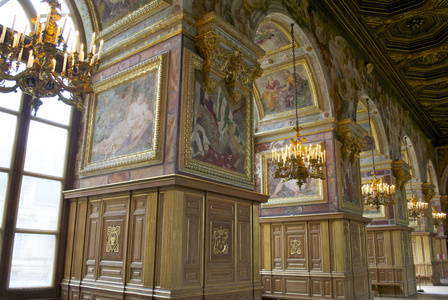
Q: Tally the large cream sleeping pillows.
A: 0